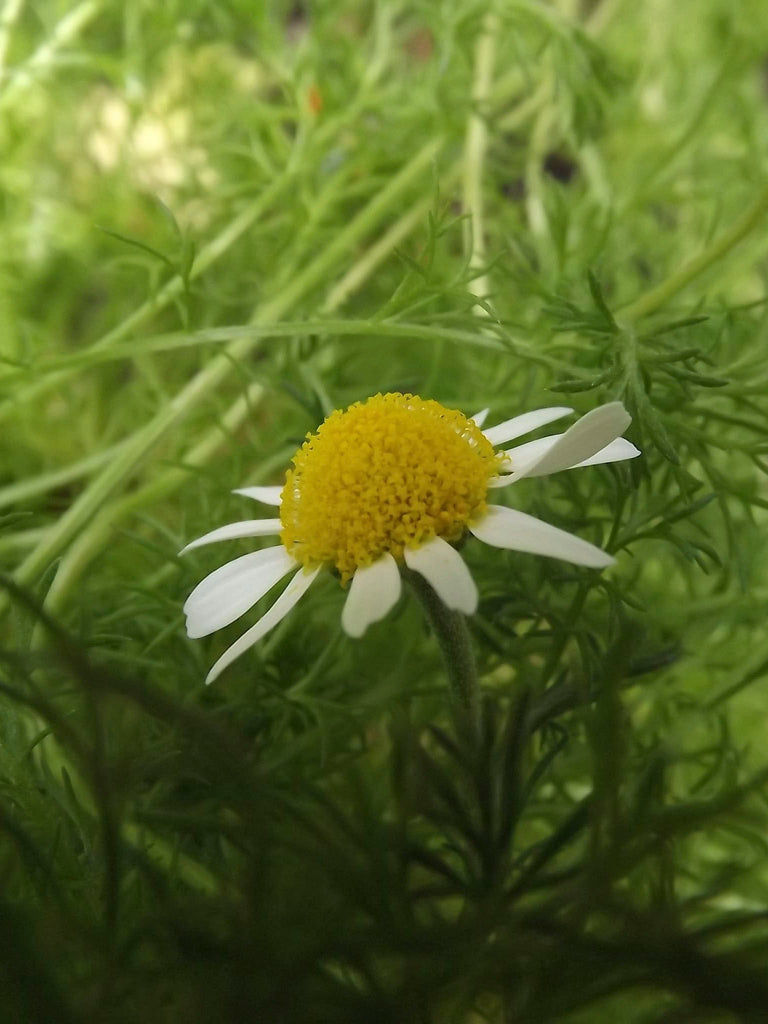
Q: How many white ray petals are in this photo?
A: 11